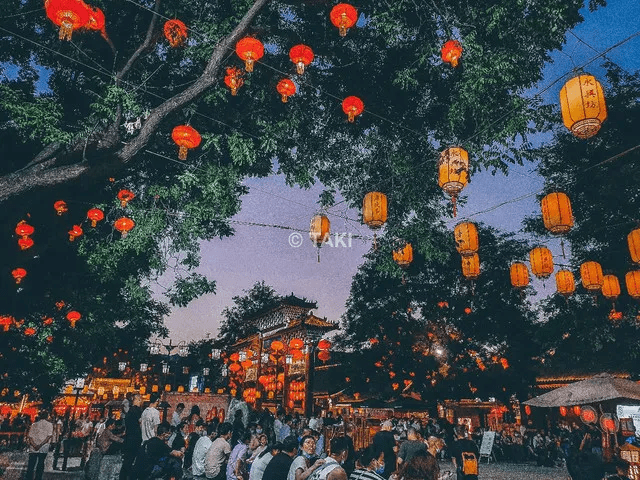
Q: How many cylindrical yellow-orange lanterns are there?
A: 15